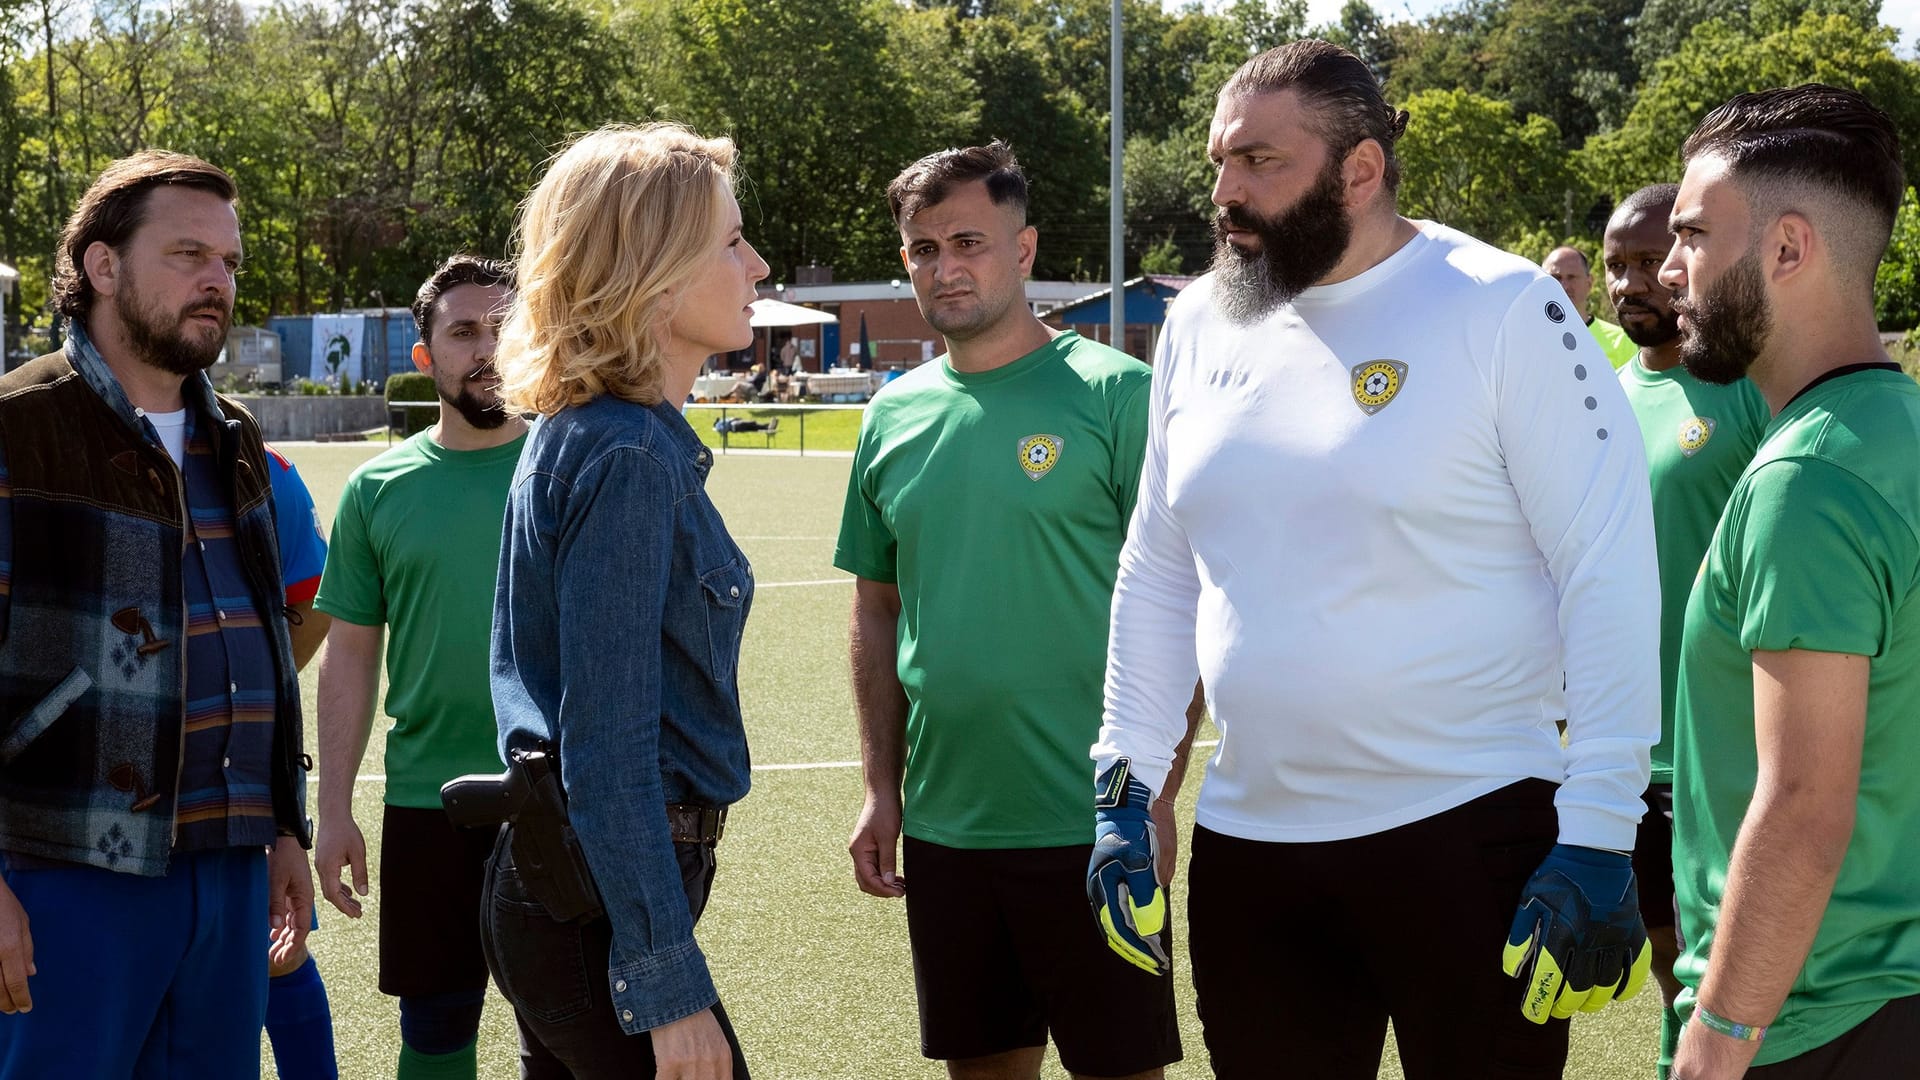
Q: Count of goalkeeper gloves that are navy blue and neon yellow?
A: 2